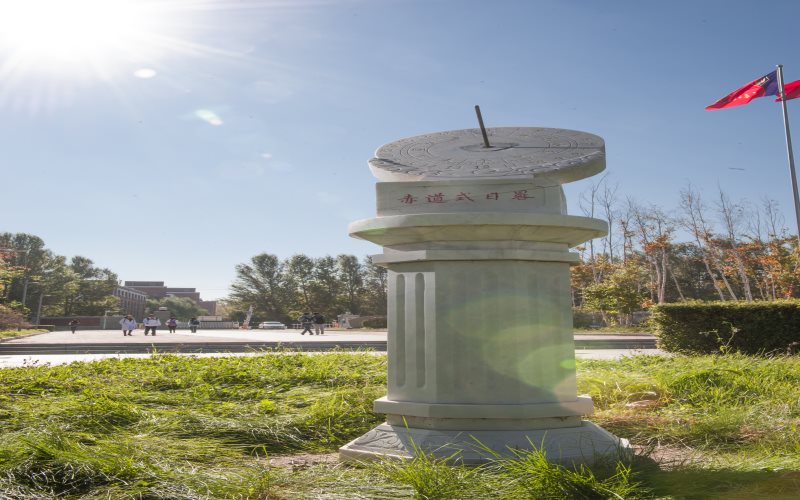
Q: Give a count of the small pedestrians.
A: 7